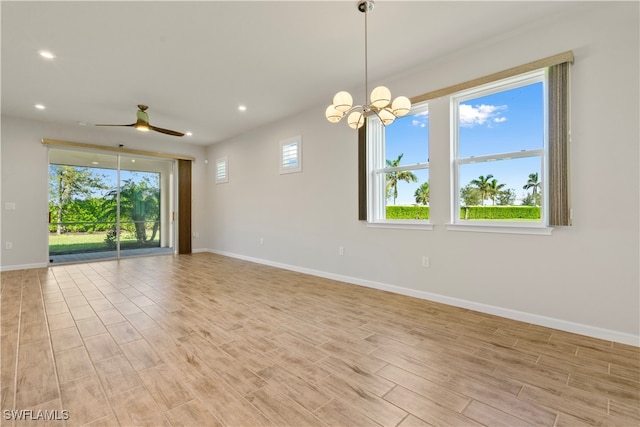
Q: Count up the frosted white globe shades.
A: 6